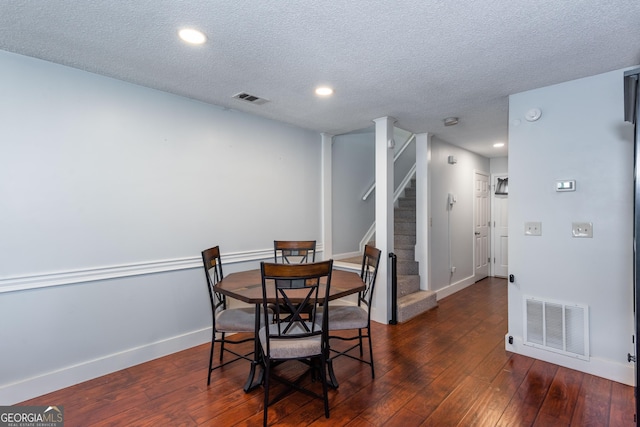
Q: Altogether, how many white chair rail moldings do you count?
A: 1